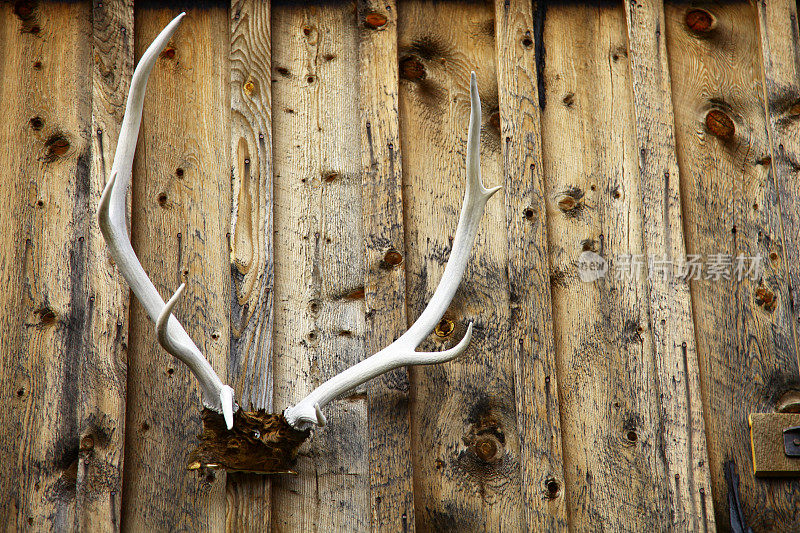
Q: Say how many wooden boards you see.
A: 12